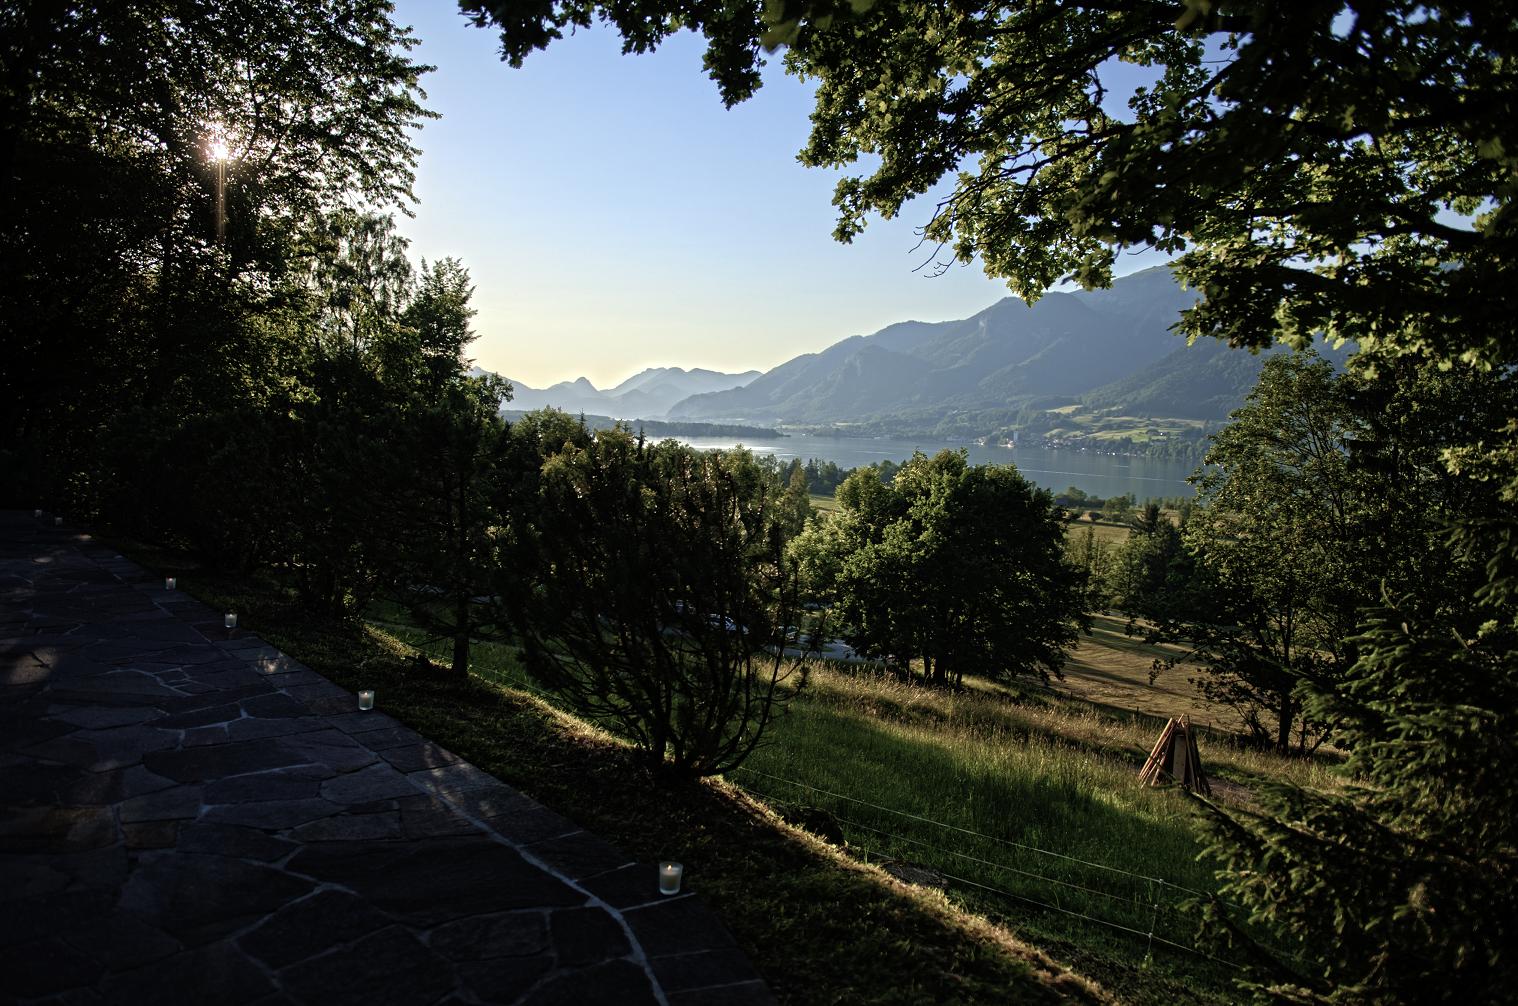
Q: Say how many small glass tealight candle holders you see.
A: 6